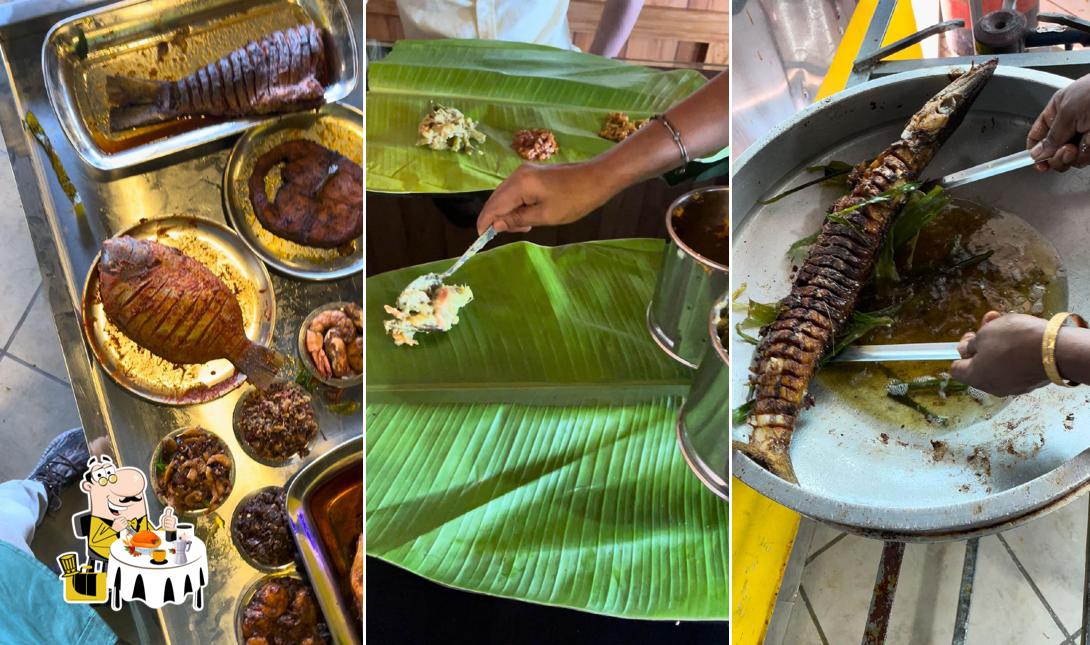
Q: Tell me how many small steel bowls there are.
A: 5